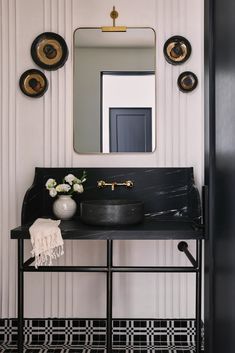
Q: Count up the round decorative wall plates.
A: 4